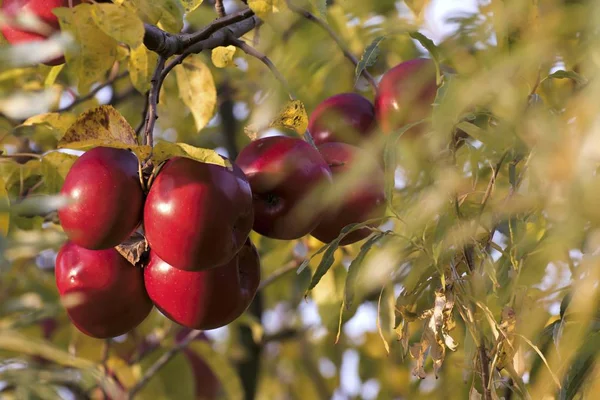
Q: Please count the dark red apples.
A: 9